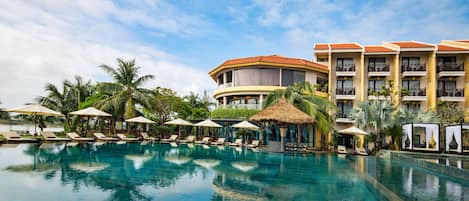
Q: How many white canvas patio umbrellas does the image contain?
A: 7